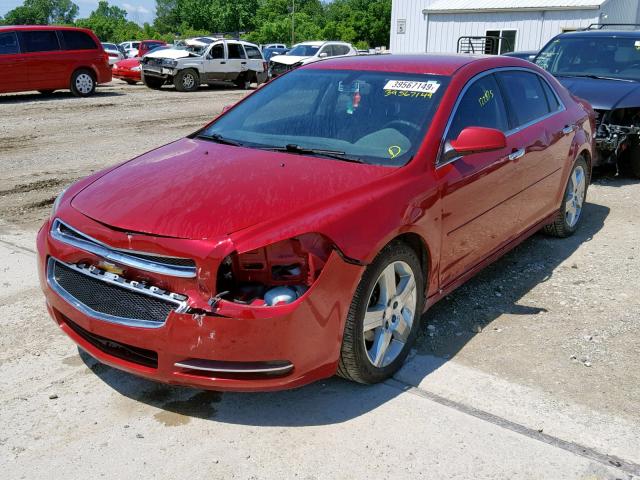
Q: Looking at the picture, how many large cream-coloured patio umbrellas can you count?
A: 0